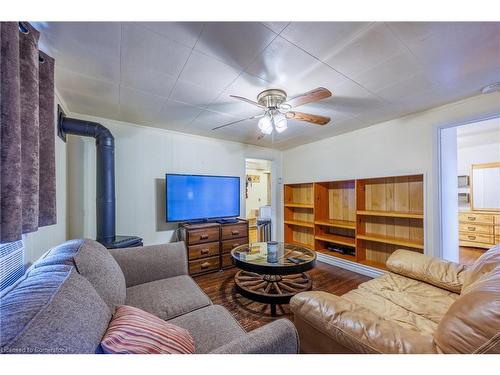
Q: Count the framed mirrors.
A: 1